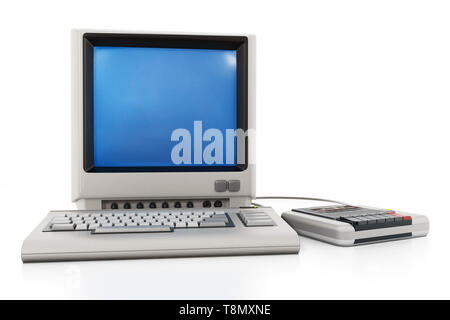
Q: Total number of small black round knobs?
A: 9